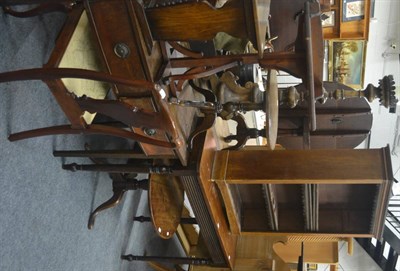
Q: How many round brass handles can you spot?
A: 2